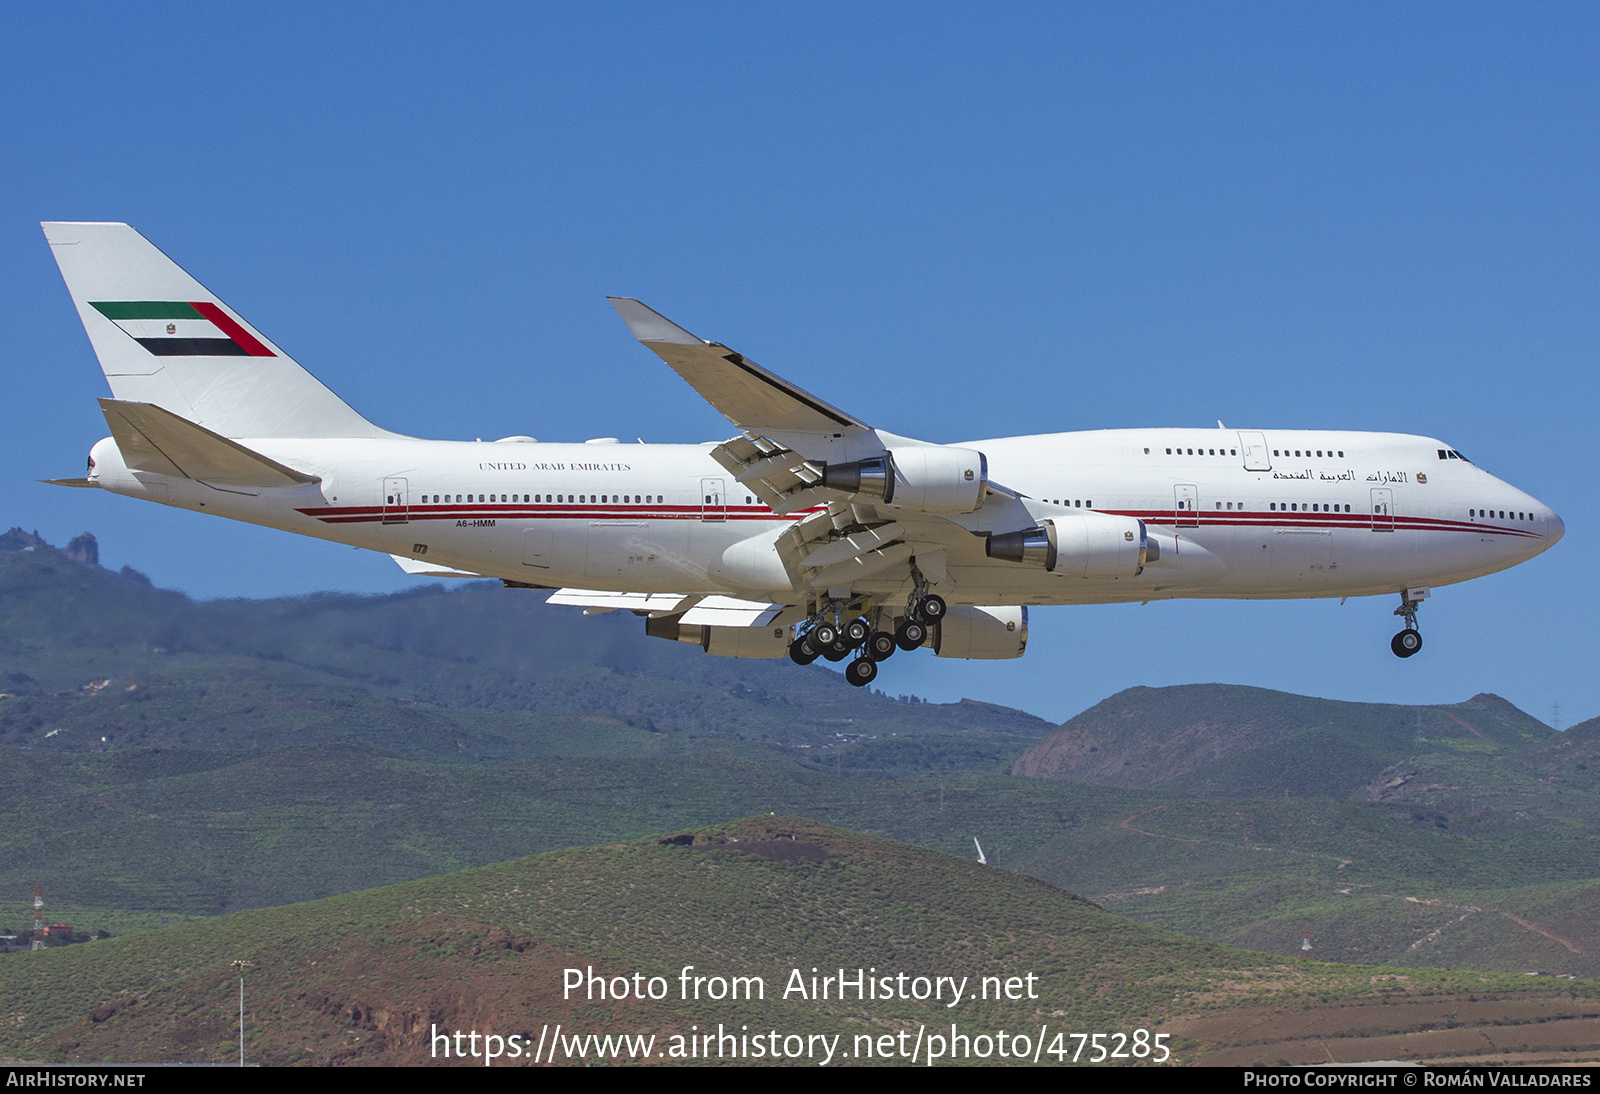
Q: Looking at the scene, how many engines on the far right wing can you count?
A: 2